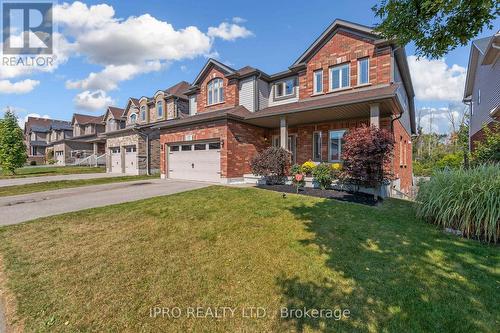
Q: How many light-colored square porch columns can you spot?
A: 2